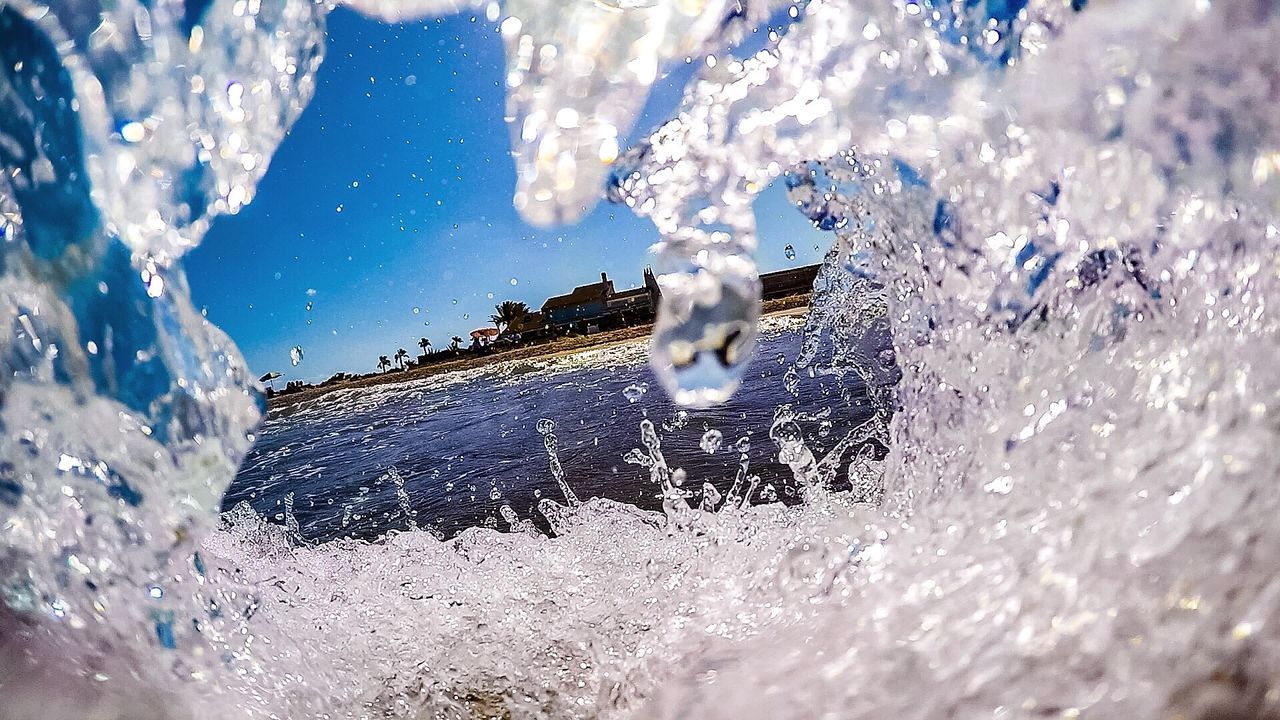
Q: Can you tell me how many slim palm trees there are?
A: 4